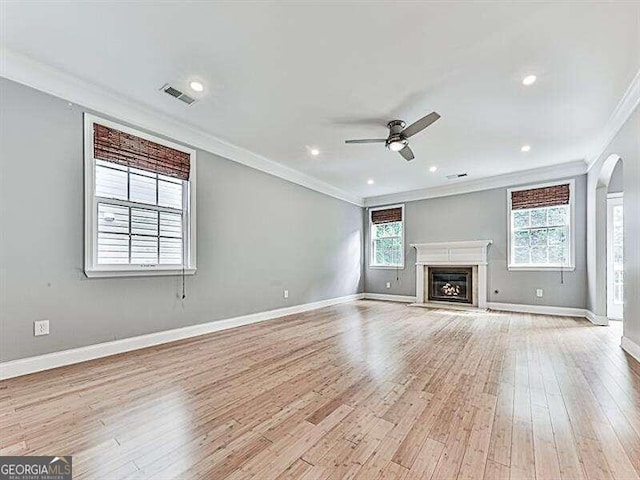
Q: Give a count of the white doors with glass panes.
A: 1